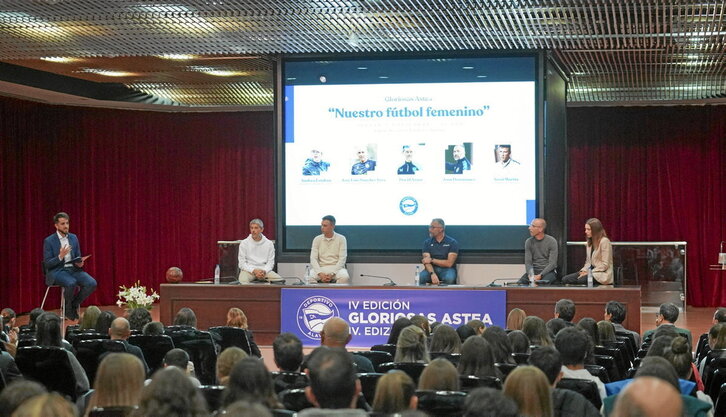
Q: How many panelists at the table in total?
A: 5